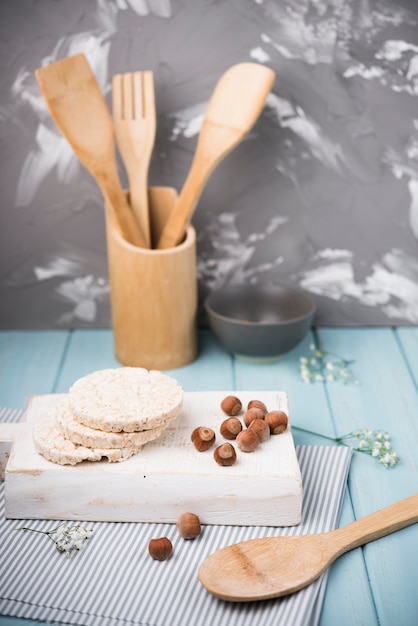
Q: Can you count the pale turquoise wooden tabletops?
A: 1